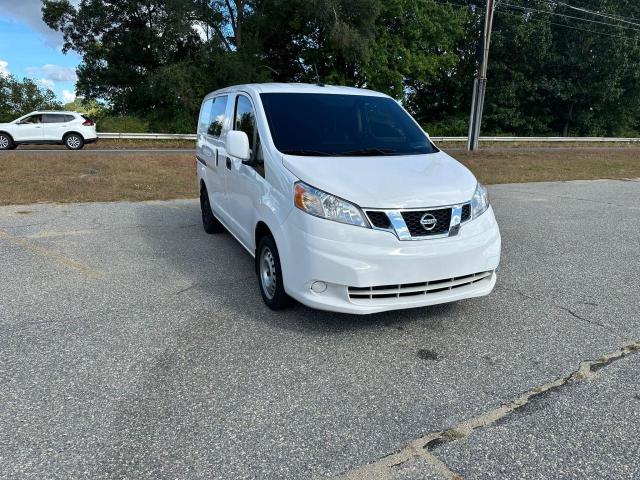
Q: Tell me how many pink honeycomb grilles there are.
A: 0